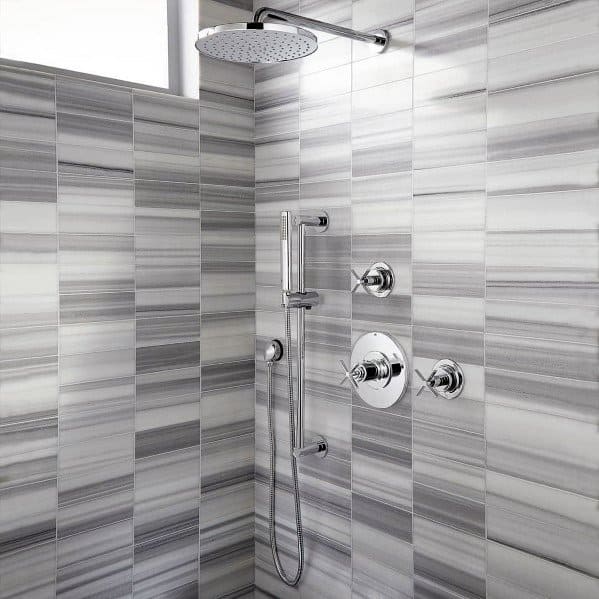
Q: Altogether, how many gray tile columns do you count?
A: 9